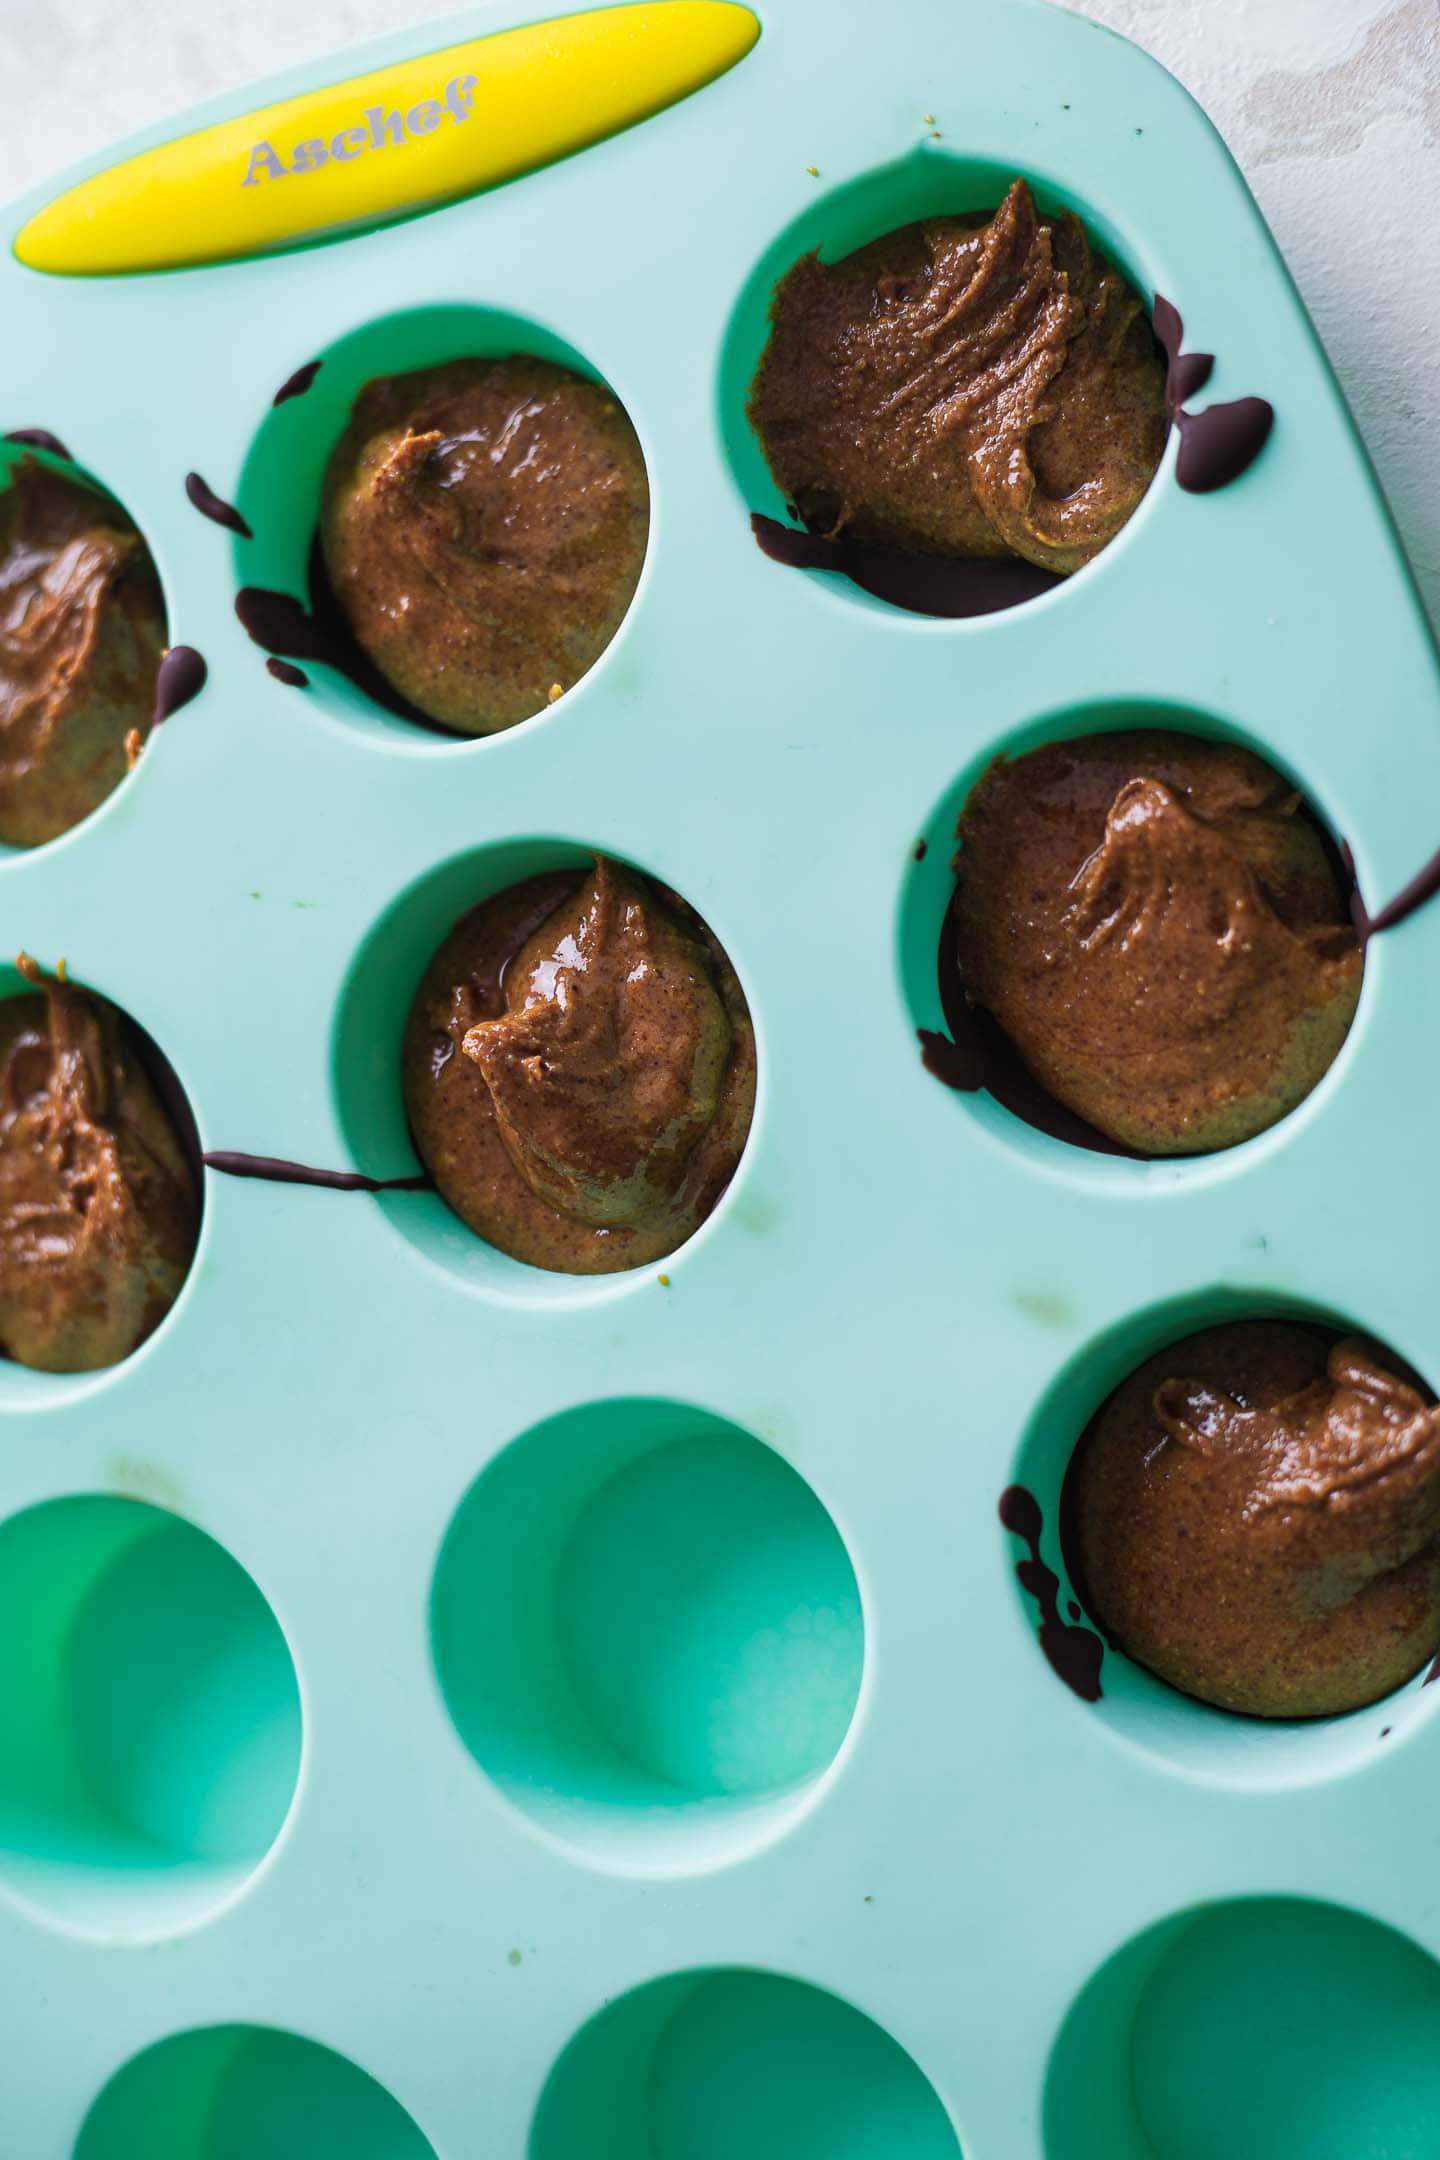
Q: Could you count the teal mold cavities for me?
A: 12